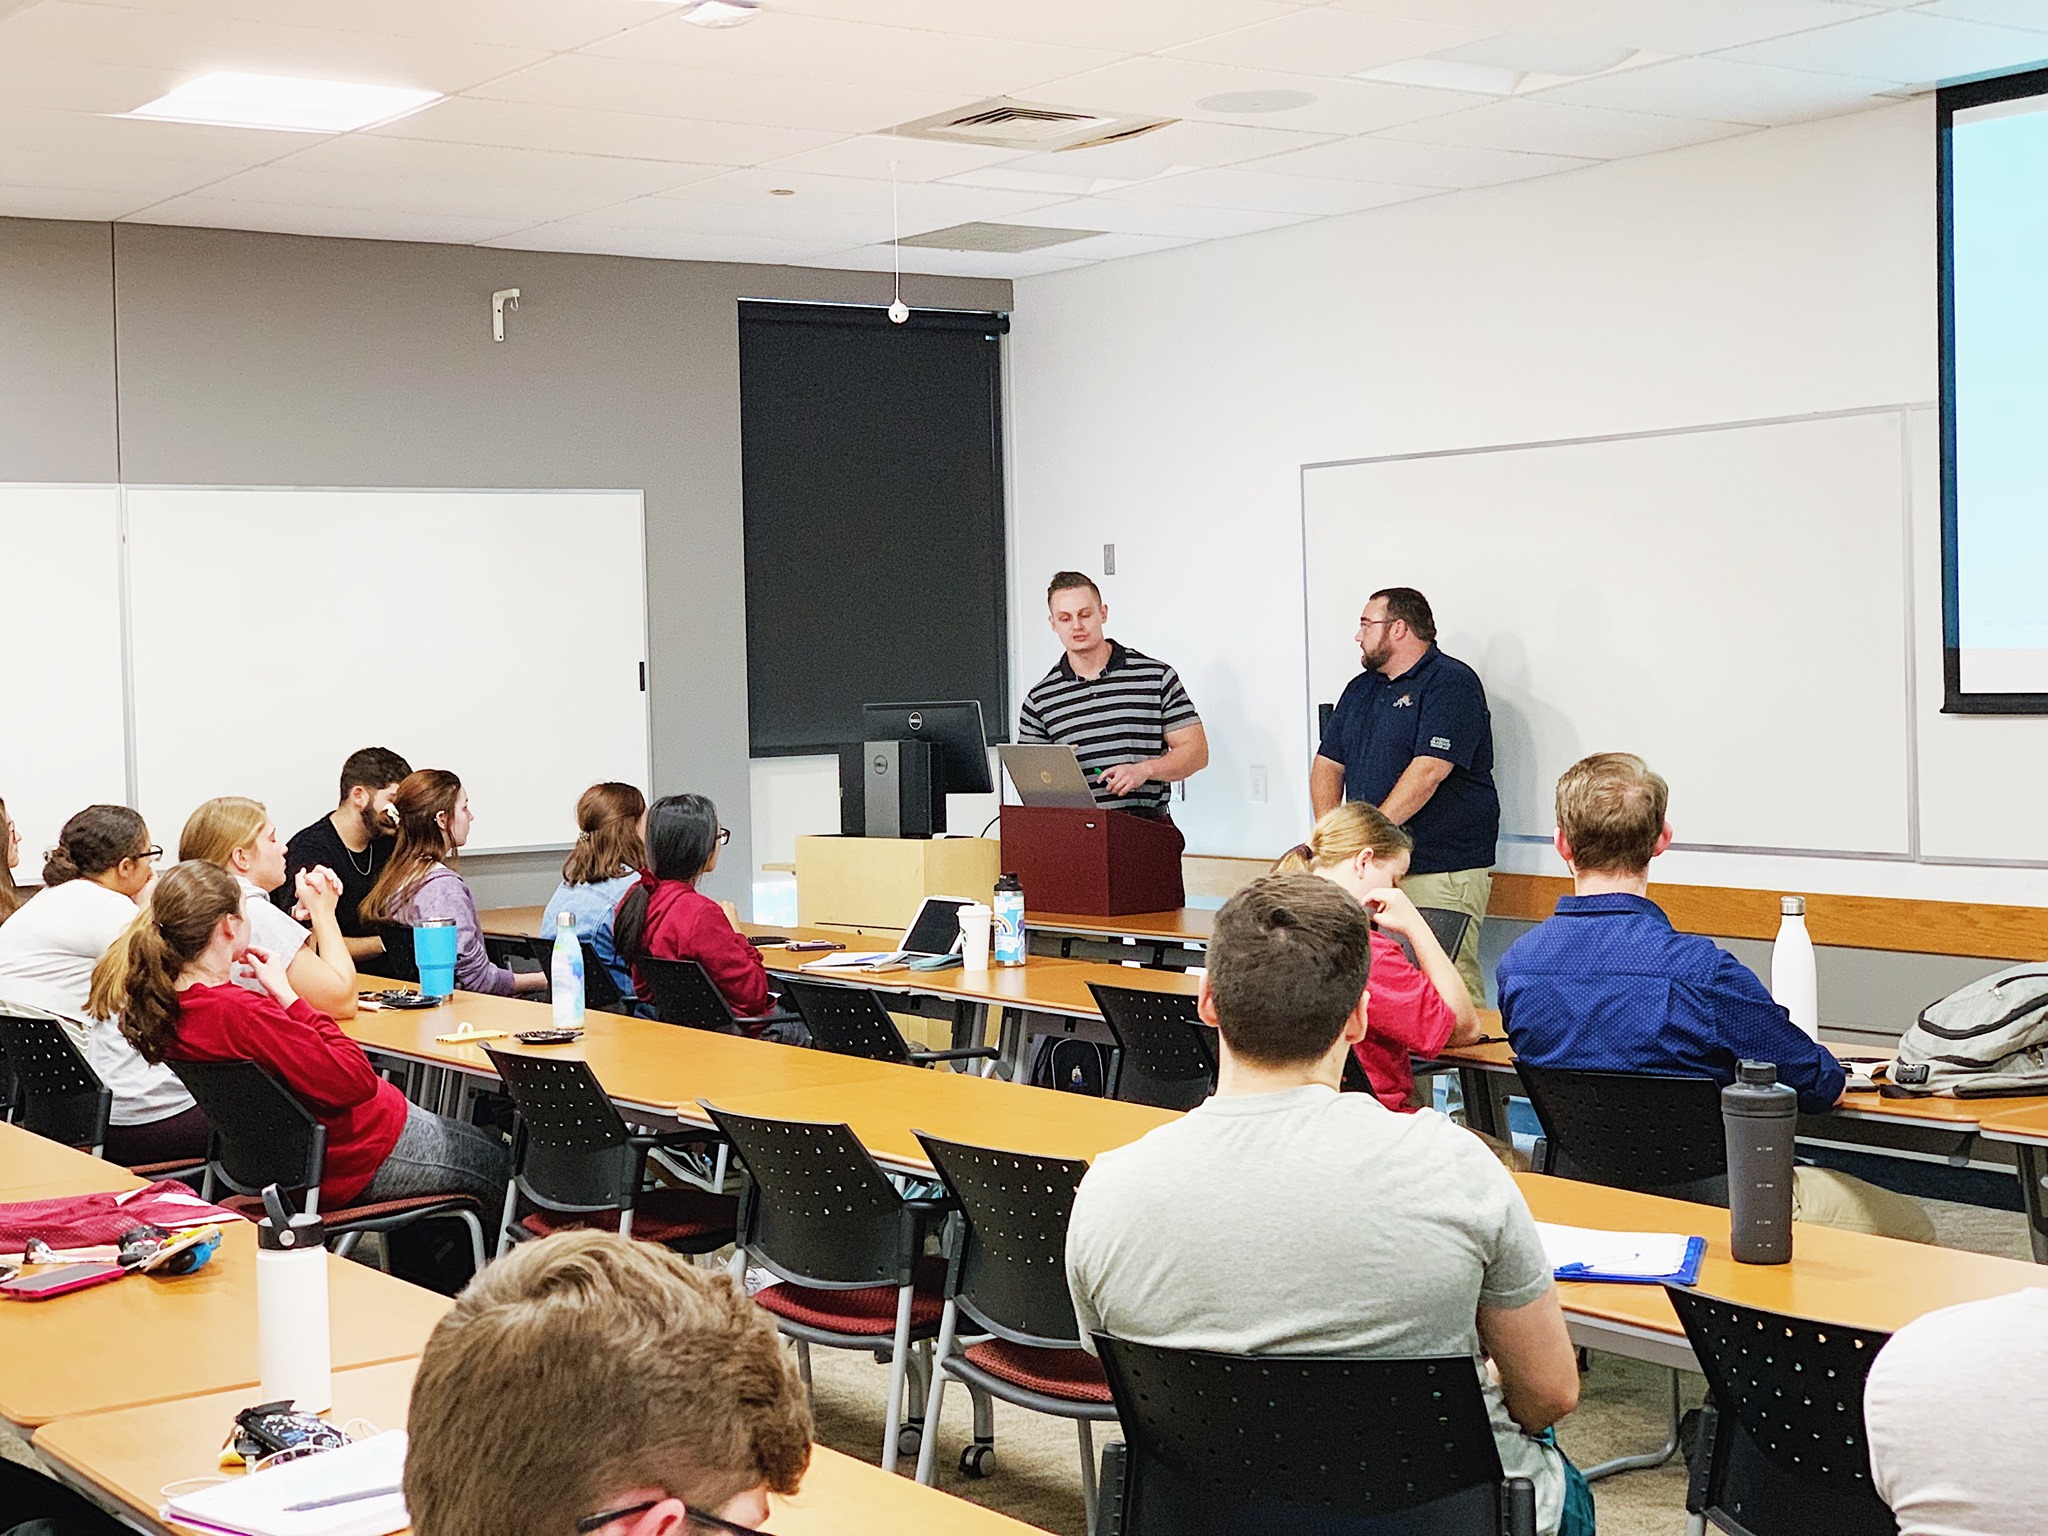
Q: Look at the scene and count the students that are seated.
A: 13